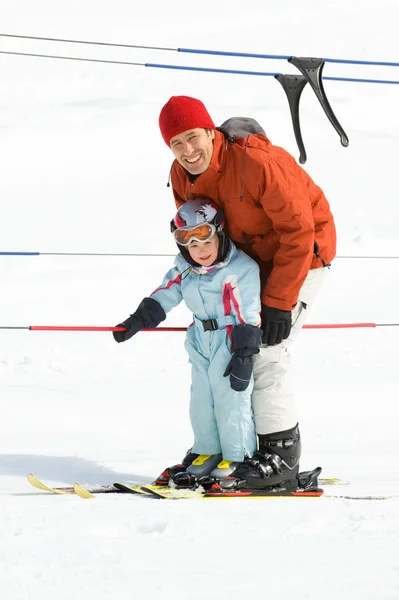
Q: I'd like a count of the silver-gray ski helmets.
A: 1